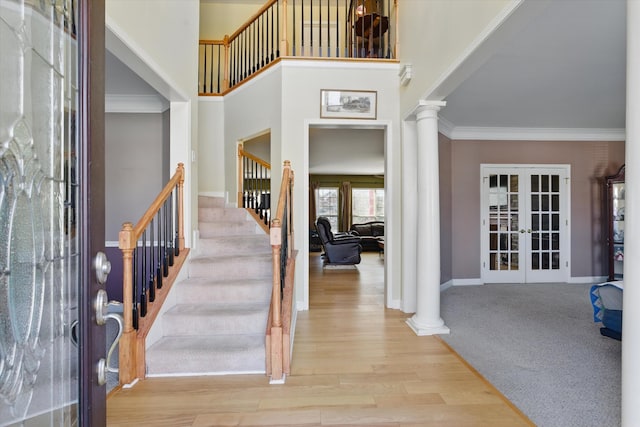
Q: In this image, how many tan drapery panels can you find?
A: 2